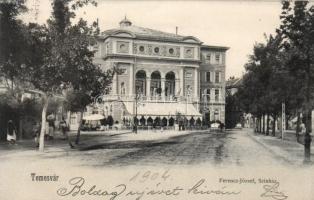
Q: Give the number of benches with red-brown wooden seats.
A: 0